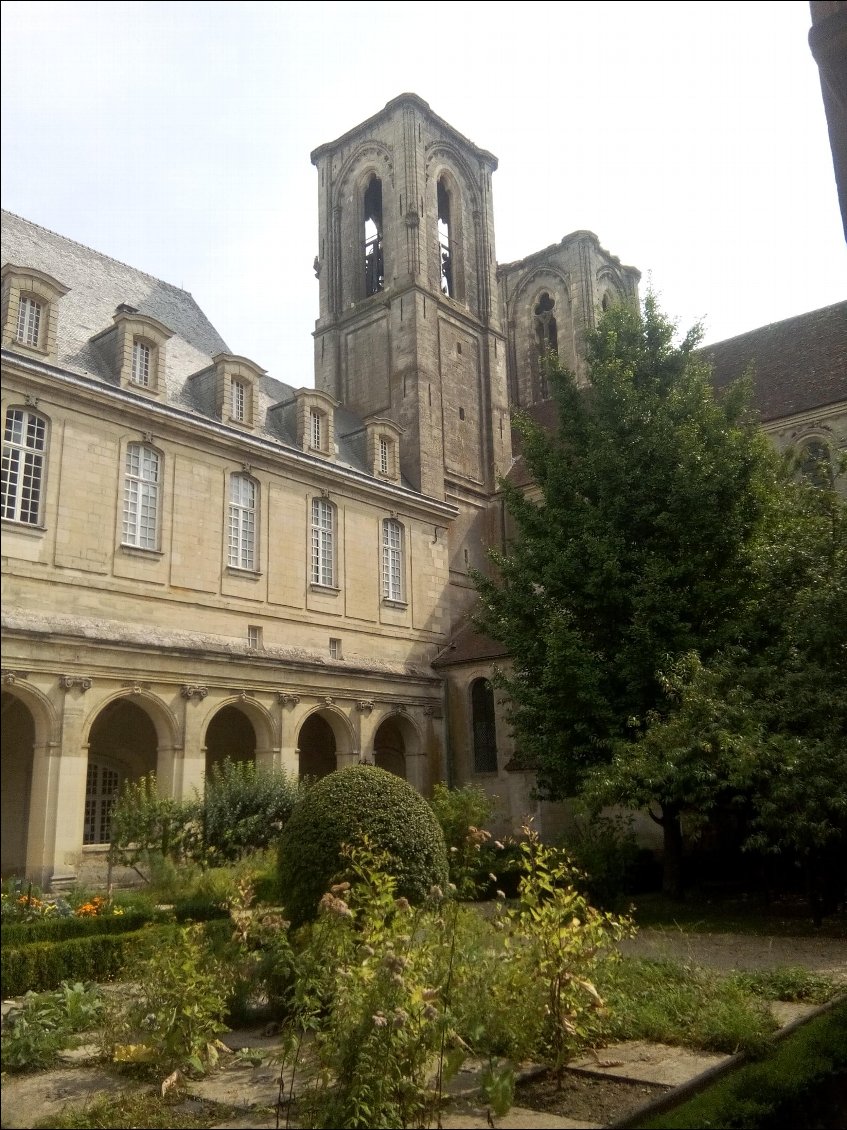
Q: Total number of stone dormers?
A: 5